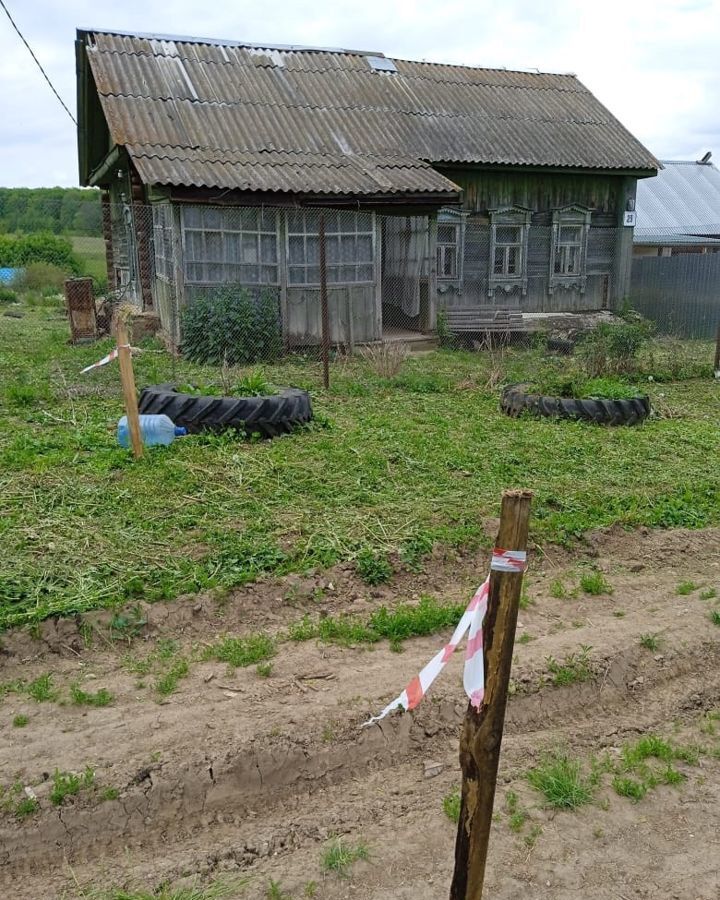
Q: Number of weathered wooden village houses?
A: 1